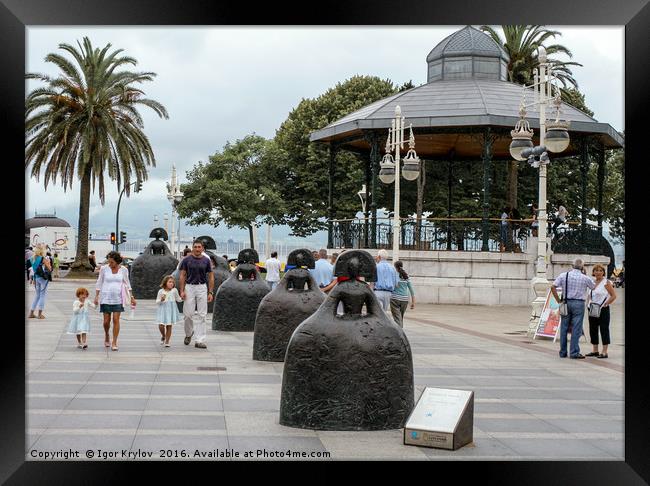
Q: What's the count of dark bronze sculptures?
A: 5